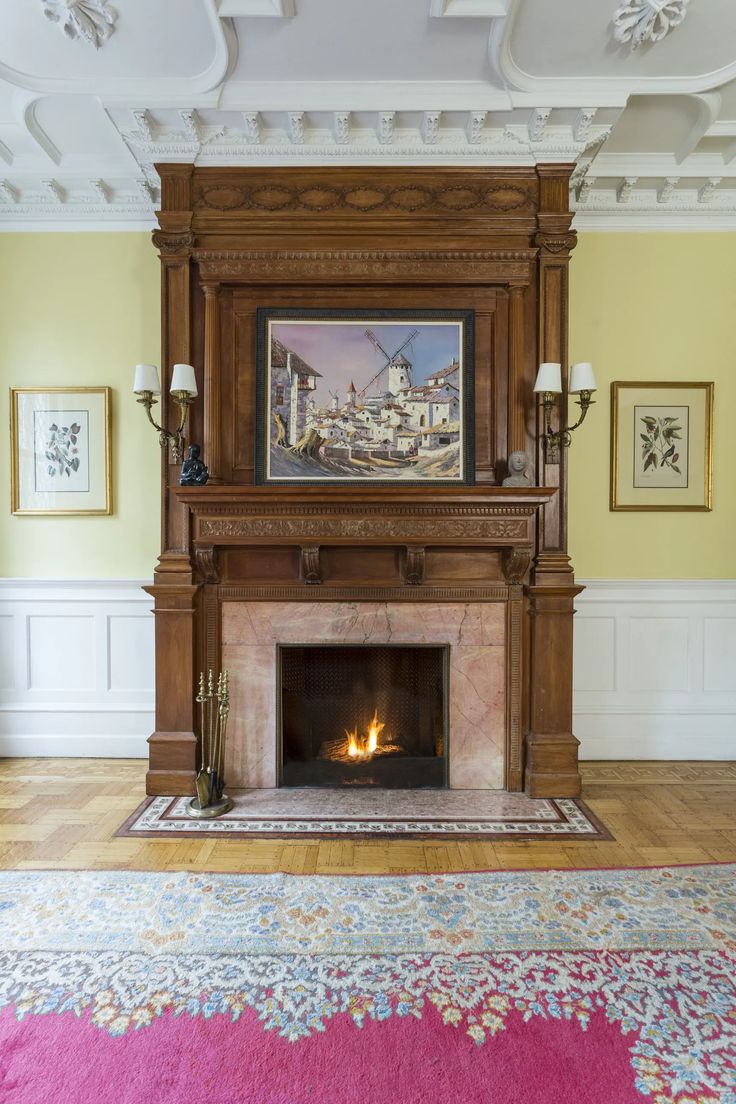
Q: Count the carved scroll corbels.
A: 4